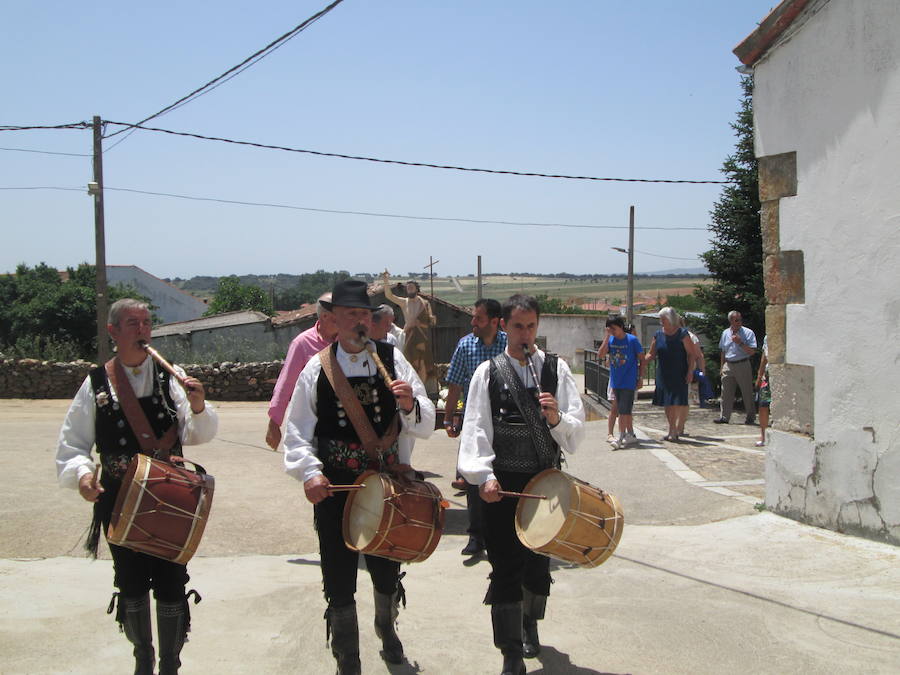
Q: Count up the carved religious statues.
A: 1